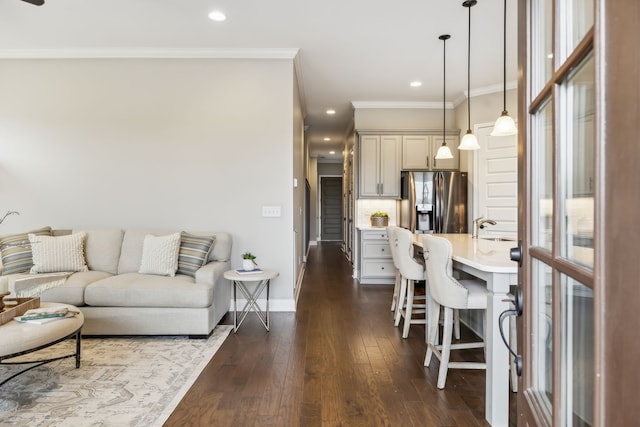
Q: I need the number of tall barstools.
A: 3